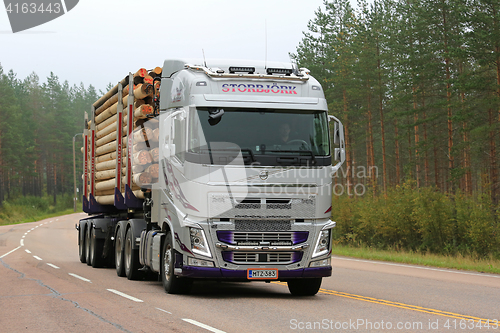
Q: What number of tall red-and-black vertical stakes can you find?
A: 4